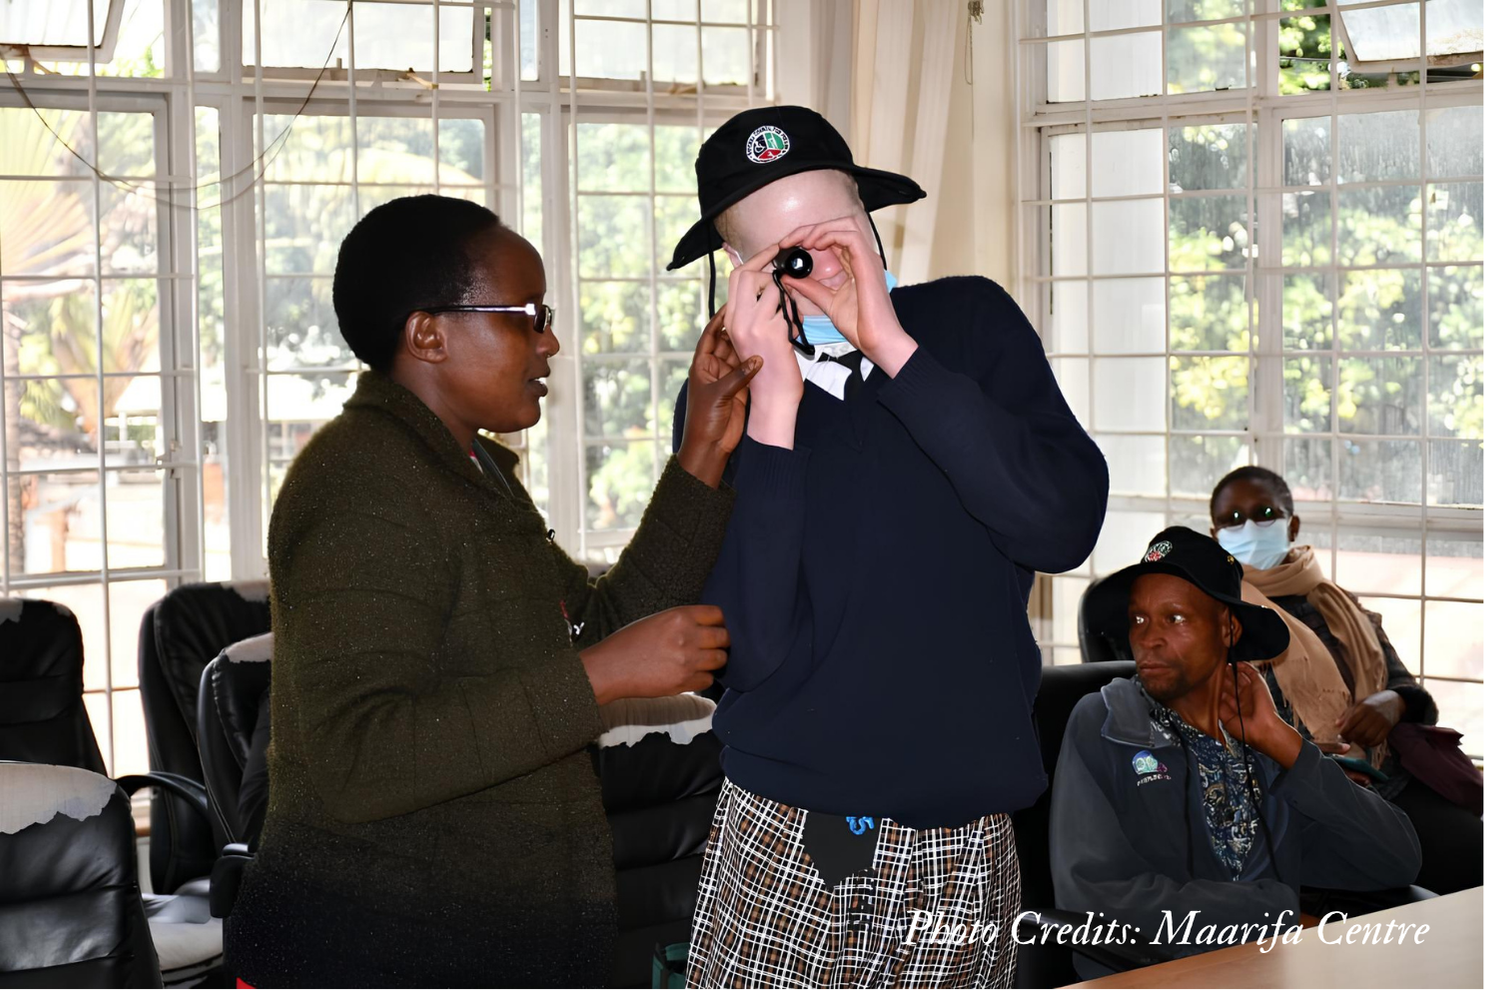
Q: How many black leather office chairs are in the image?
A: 7